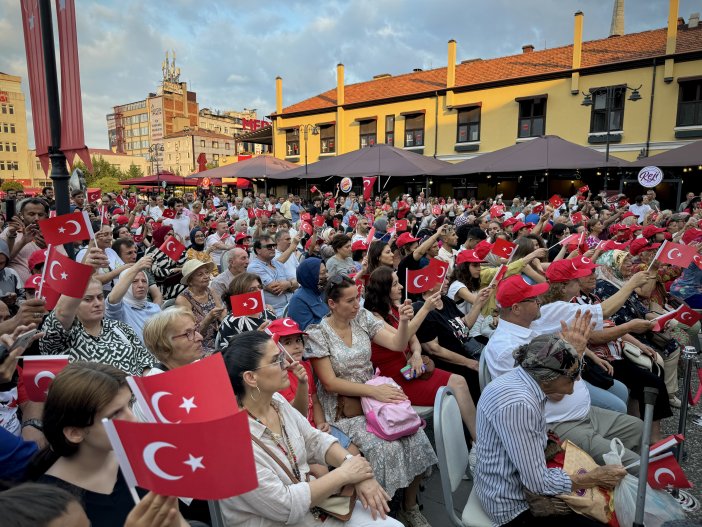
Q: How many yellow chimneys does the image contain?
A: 5